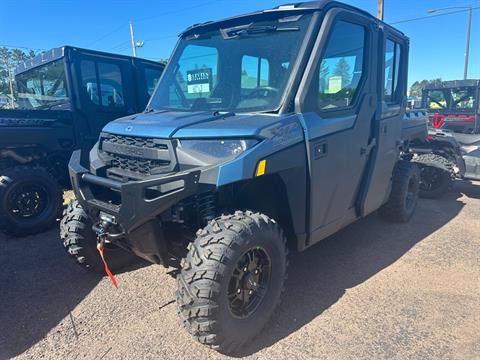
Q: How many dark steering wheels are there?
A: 1